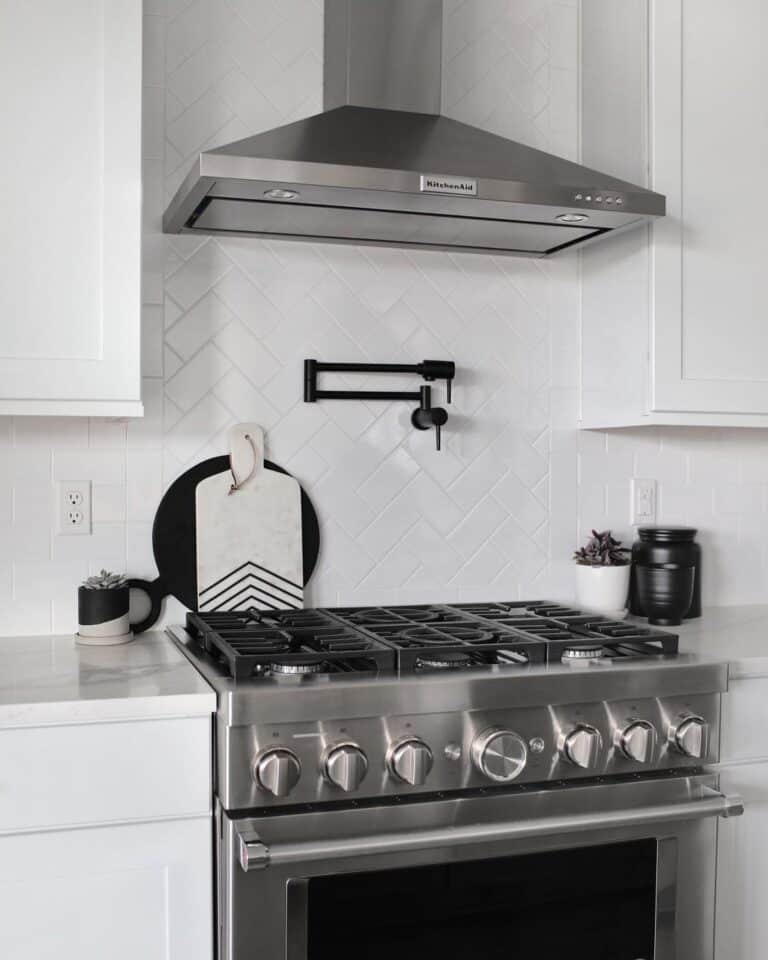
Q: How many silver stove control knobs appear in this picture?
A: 7